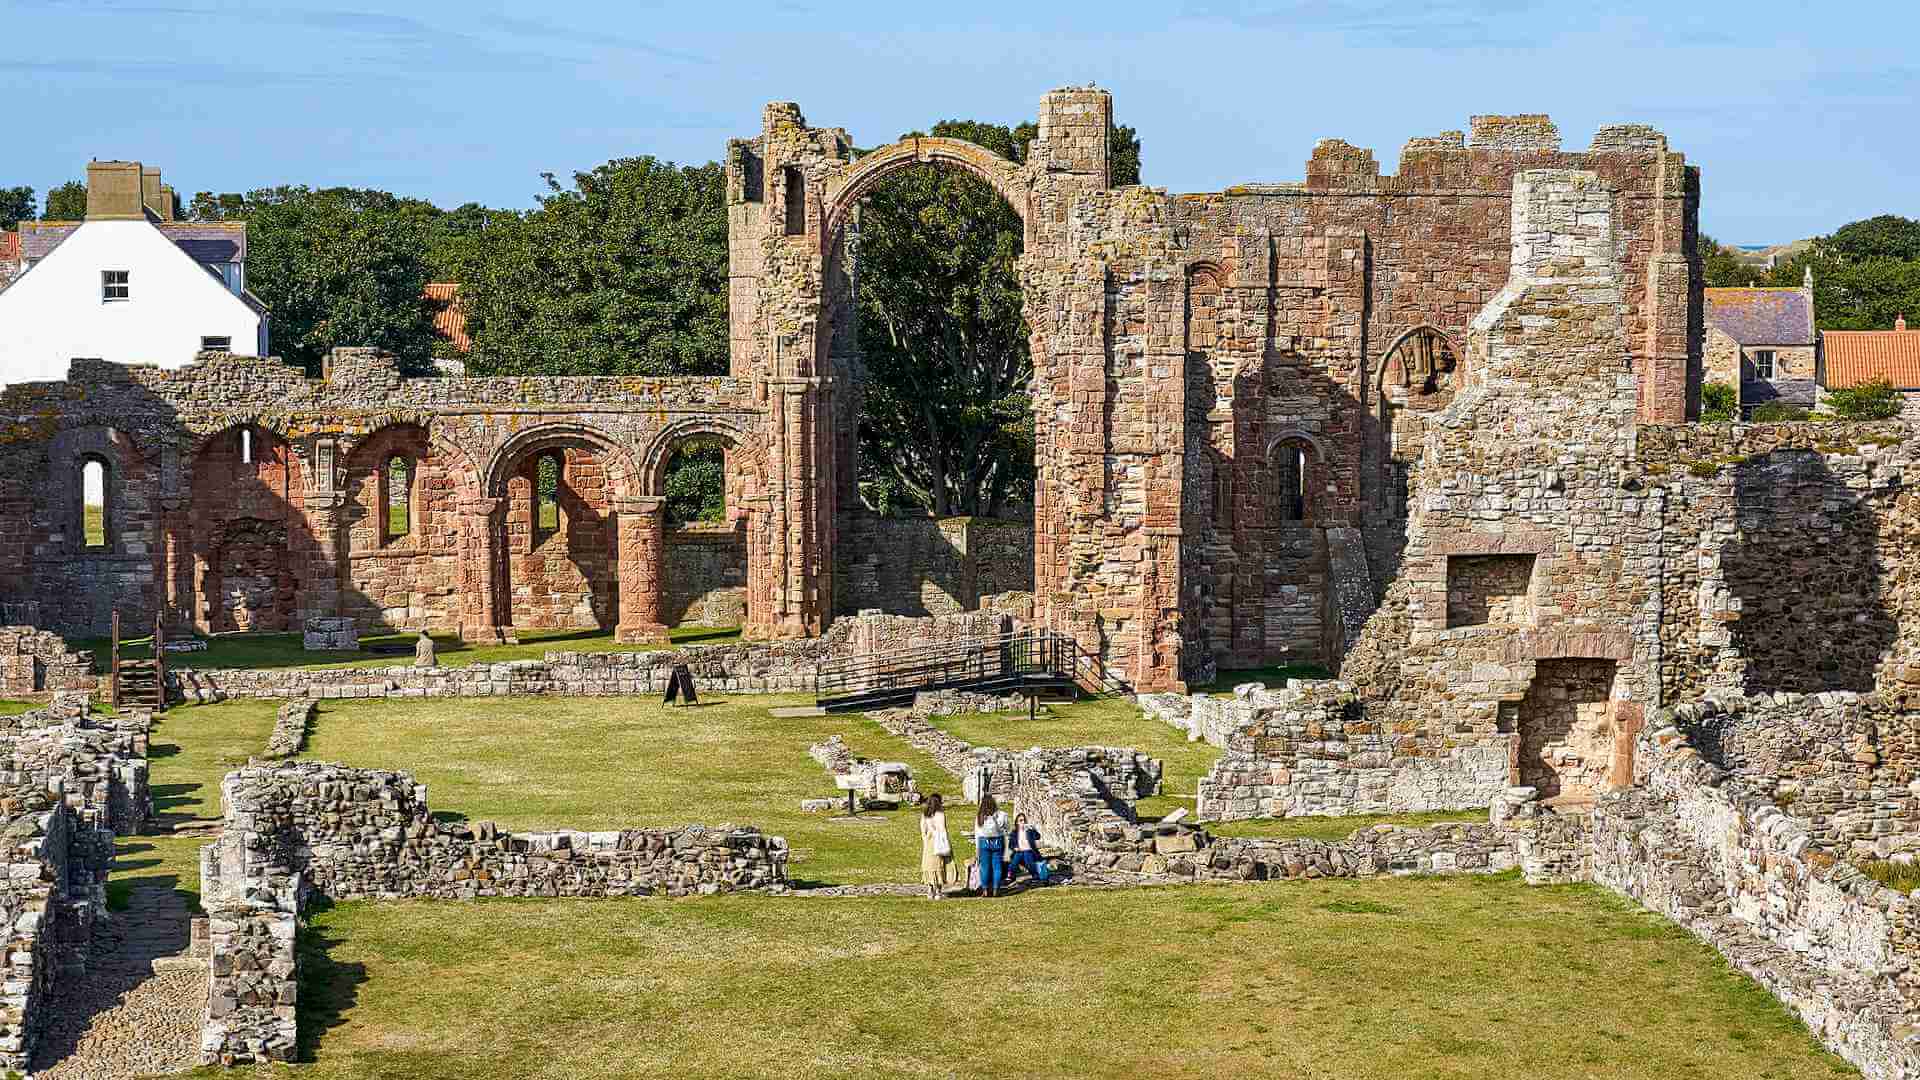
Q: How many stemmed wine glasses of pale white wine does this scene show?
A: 0